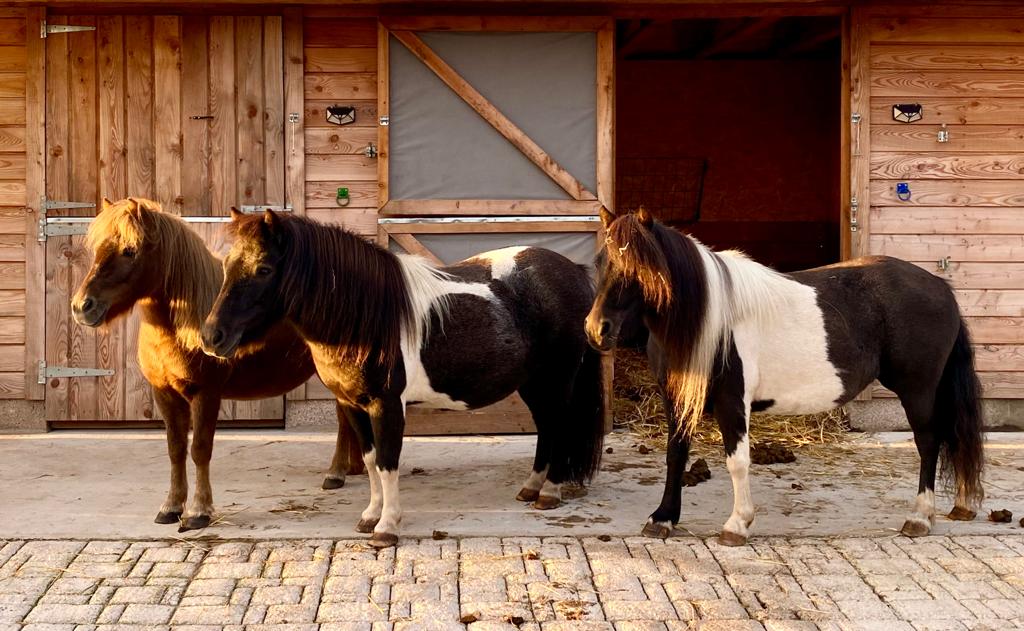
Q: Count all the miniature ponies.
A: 3